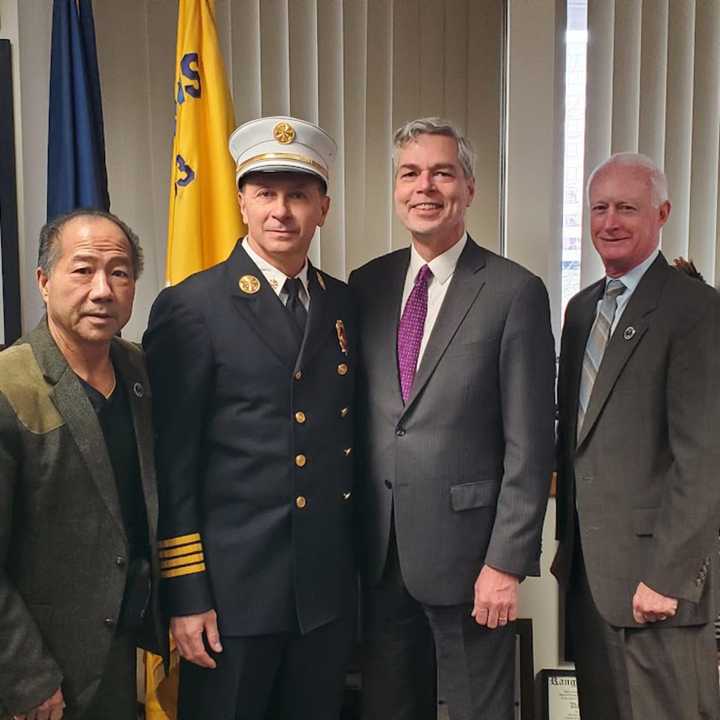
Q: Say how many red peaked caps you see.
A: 0